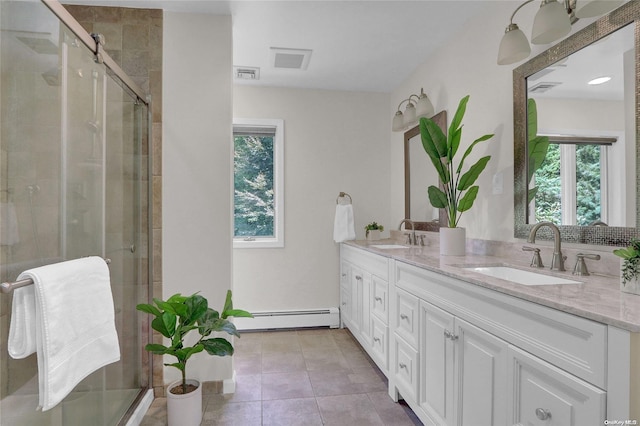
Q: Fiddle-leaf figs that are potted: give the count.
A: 1